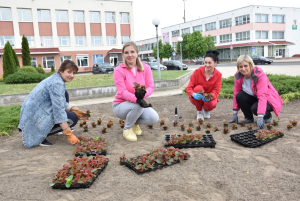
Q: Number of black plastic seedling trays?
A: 5